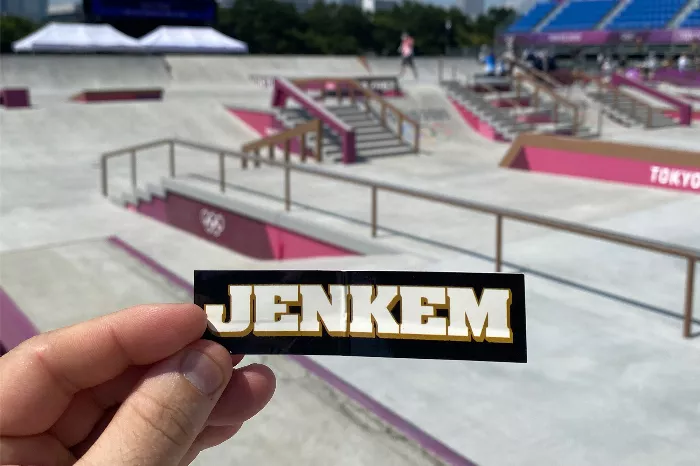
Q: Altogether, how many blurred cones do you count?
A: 0